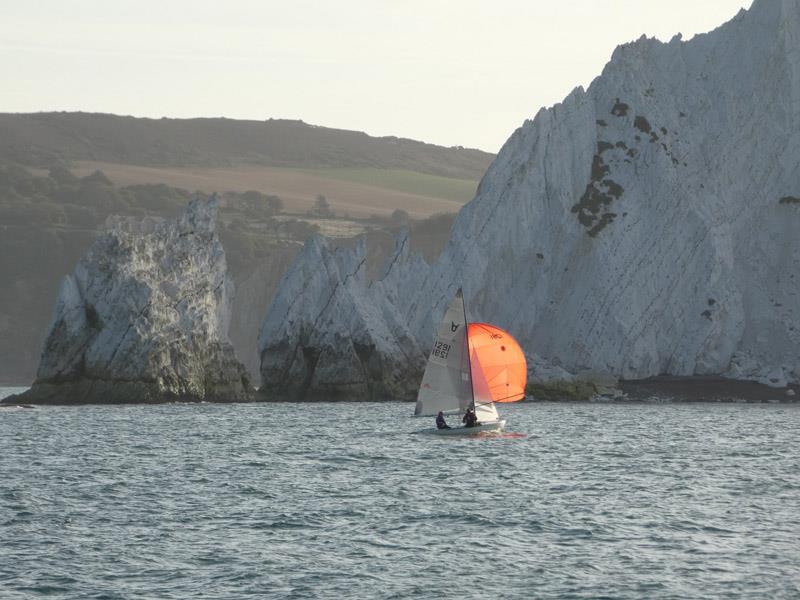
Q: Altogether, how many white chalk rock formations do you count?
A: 3